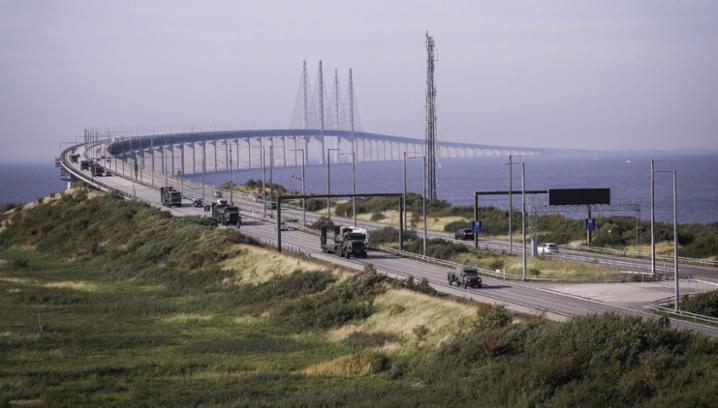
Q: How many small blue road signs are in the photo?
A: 2